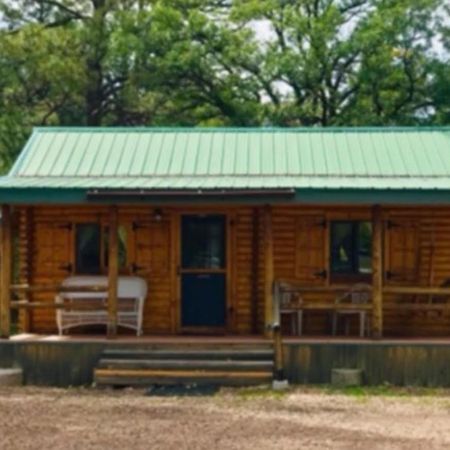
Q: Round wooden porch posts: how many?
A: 4